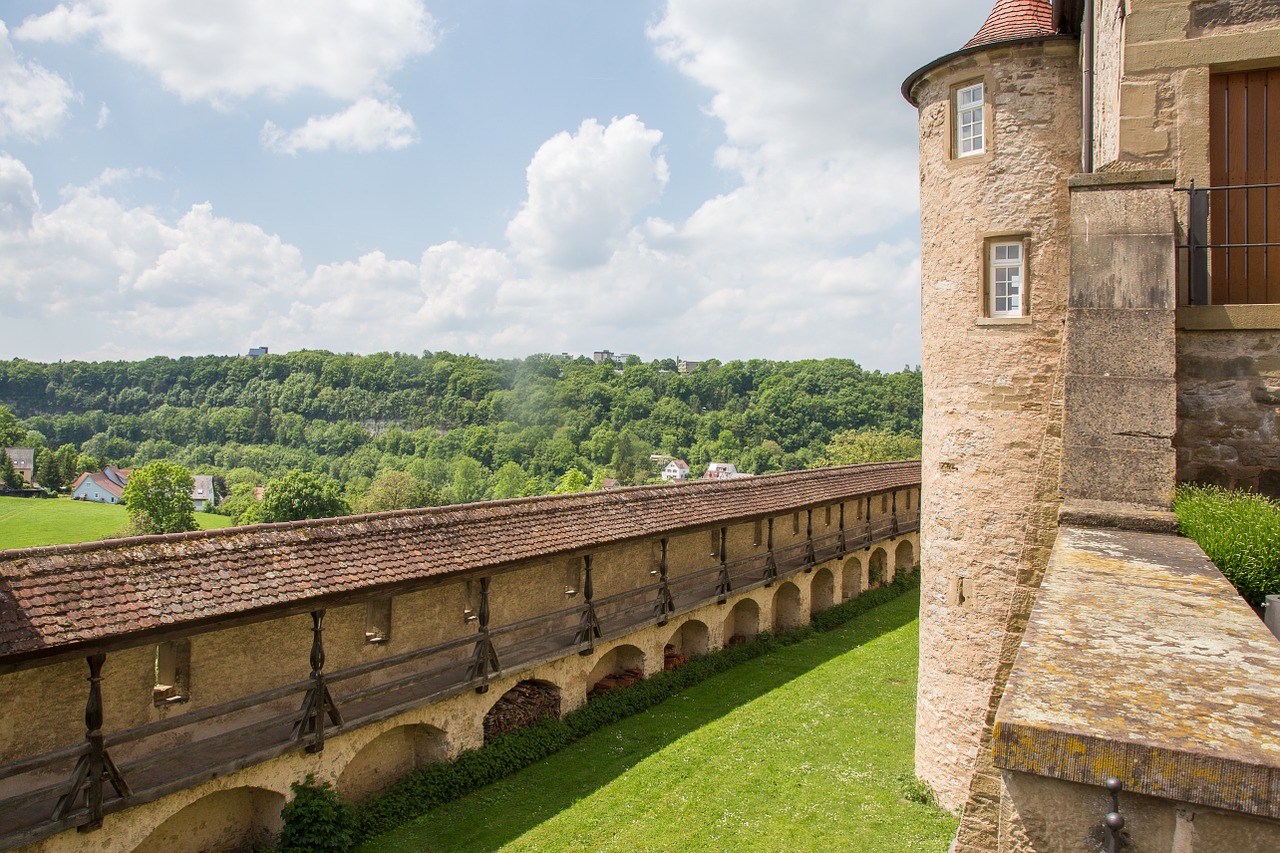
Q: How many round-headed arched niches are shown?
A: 11